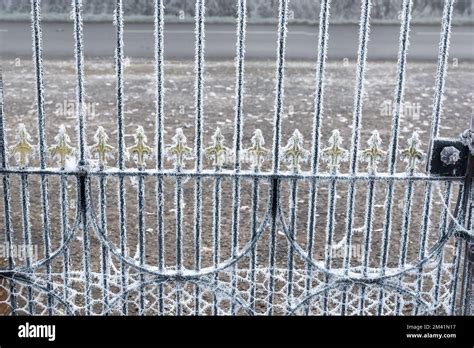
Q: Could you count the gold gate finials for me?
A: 11